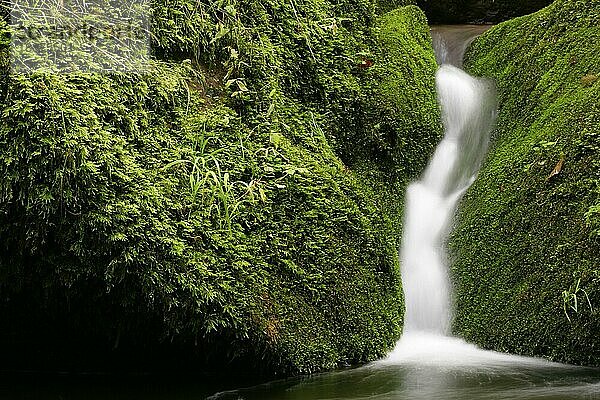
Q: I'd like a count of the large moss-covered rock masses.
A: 2